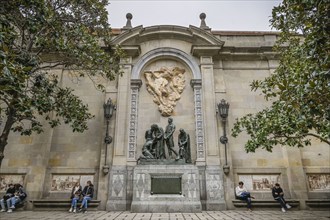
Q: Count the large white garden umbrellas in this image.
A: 0